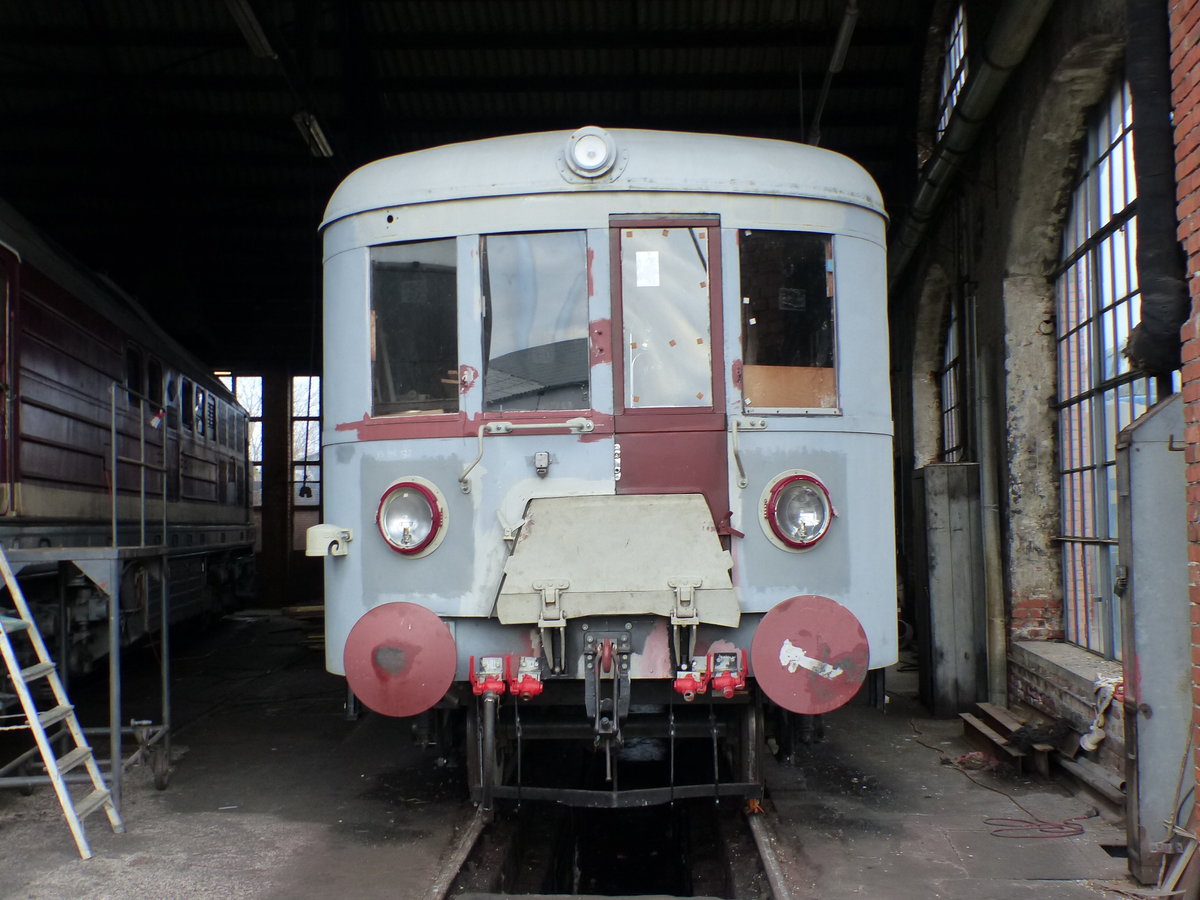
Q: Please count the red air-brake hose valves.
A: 4